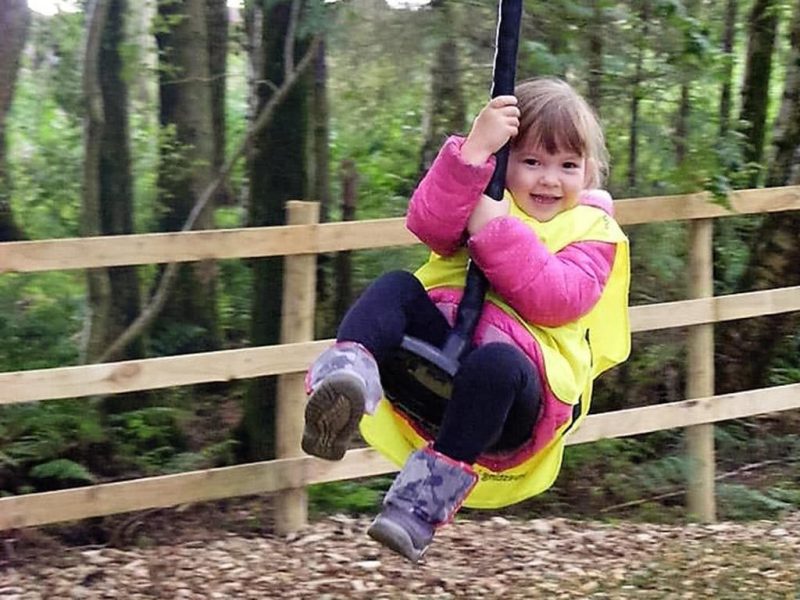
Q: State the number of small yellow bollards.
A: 0